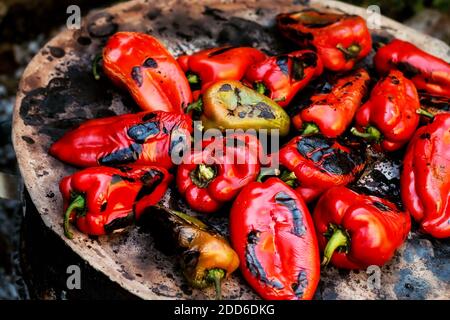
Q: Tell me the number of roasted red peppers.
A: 14